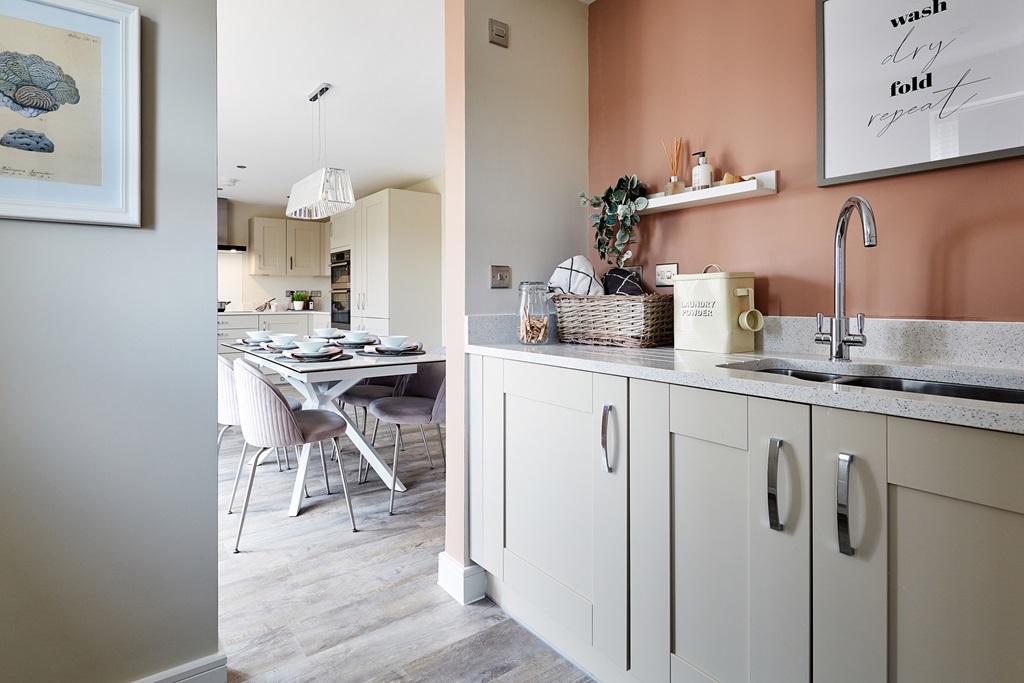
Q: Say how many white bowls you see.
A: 6